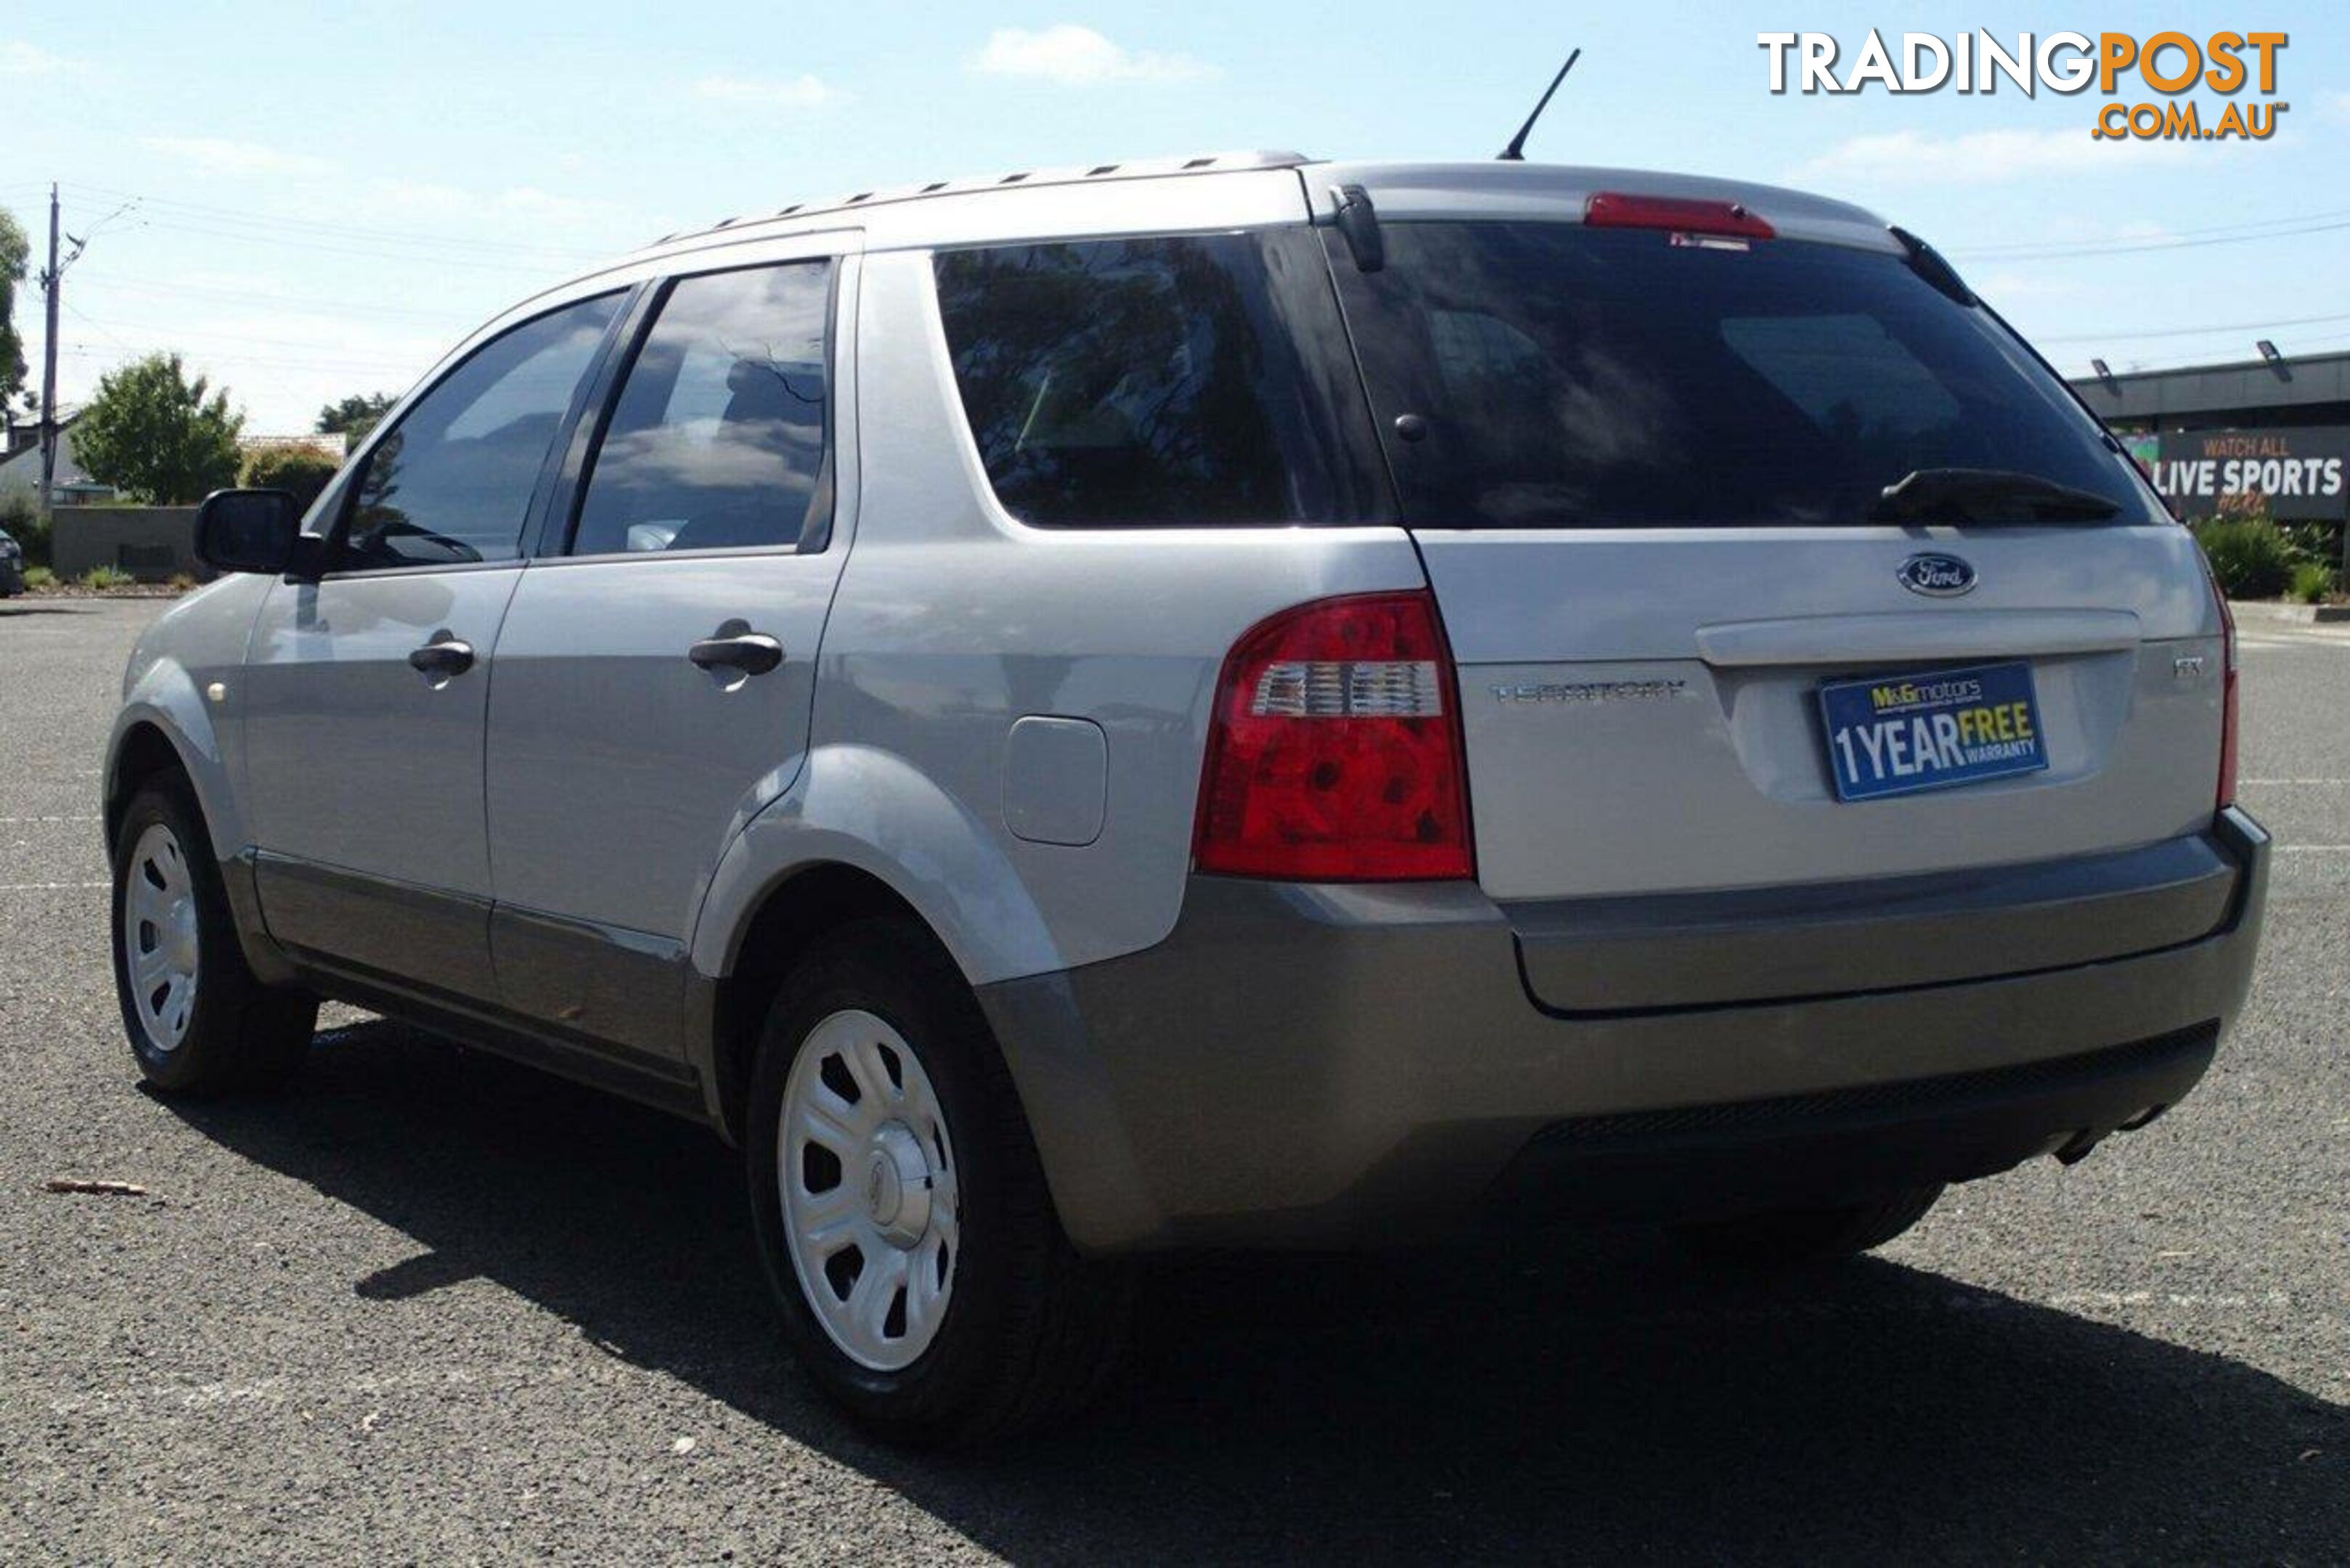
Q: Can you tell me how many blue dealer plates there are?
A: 1